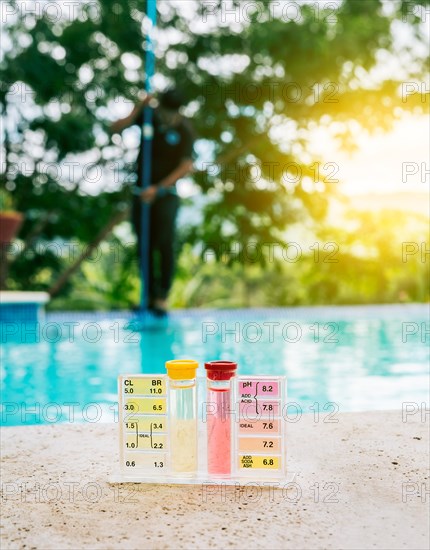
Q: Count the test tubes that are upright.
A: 2